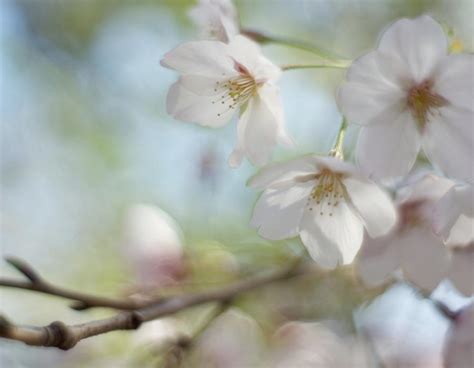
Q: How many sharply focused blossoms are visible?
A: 3